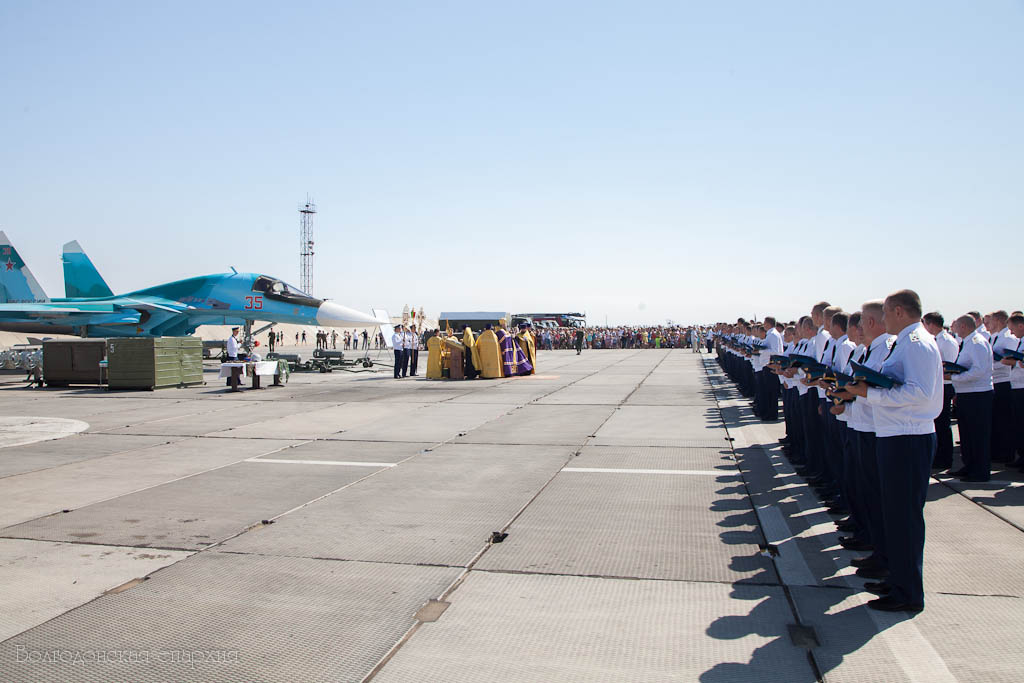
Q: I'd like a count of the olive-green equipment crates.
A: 2